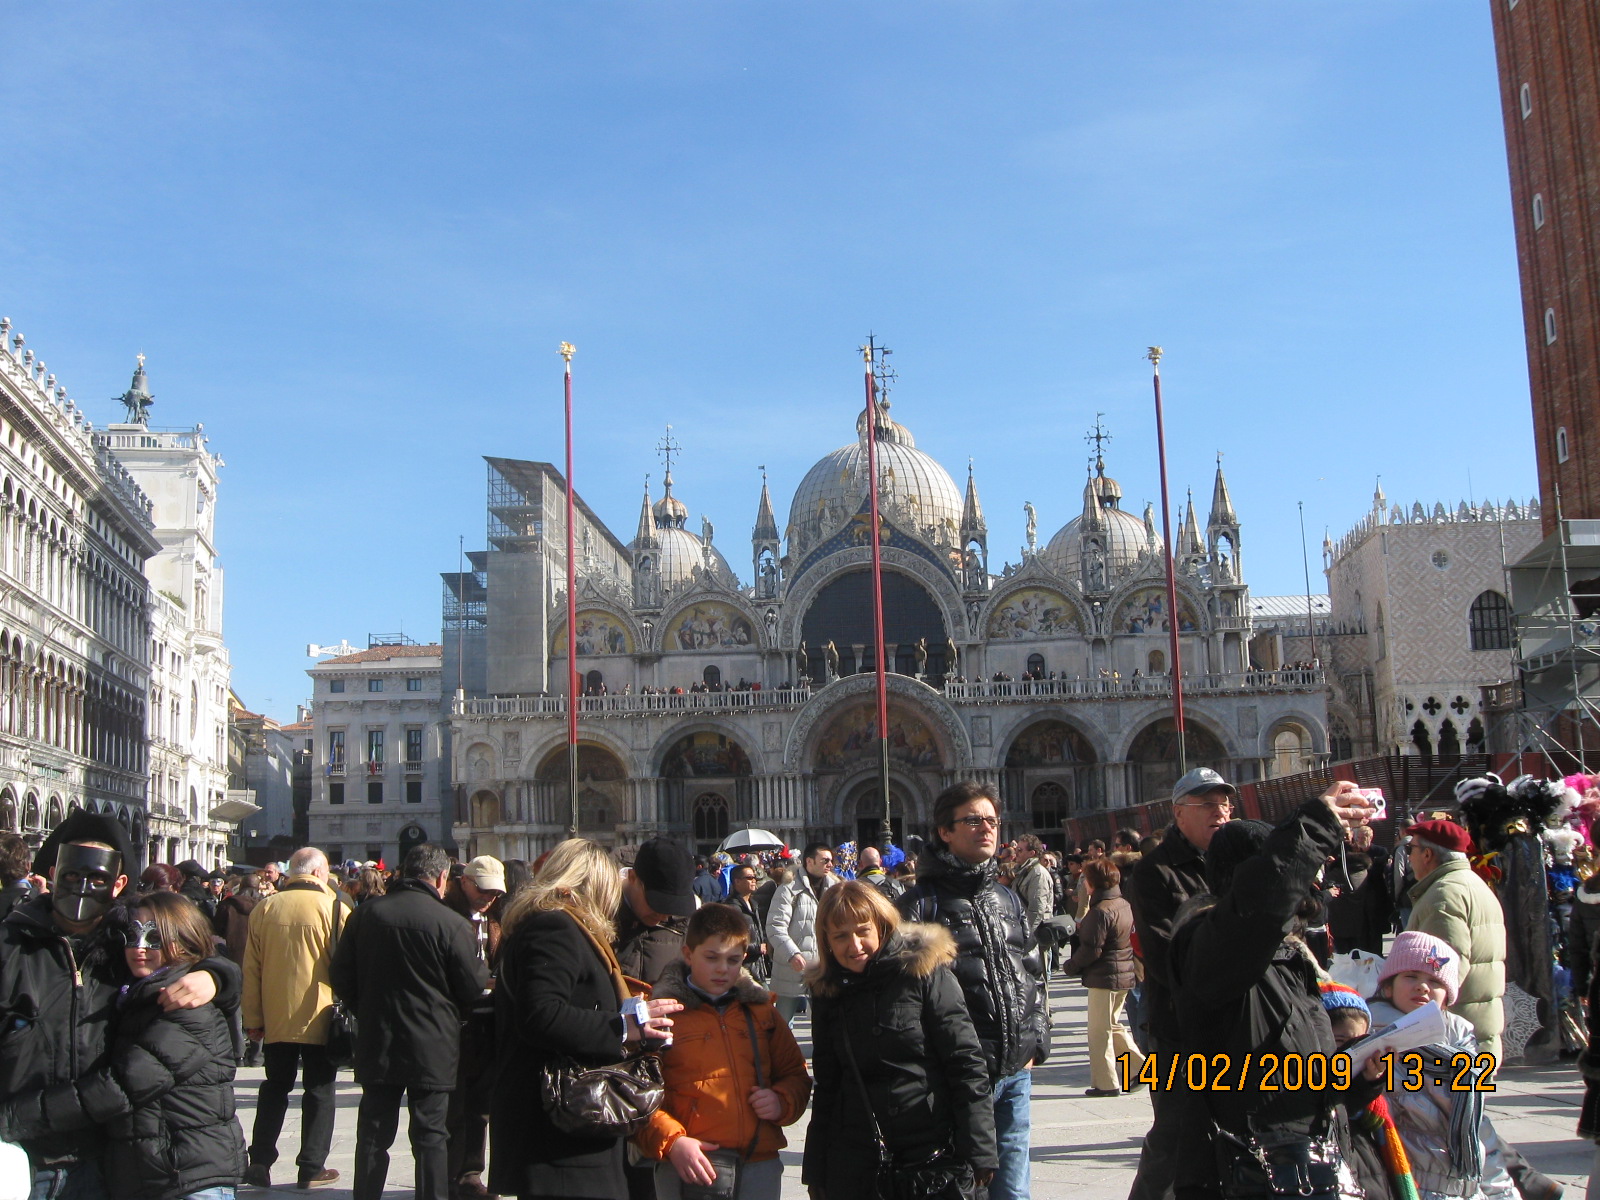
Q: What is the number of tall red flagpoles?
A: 3